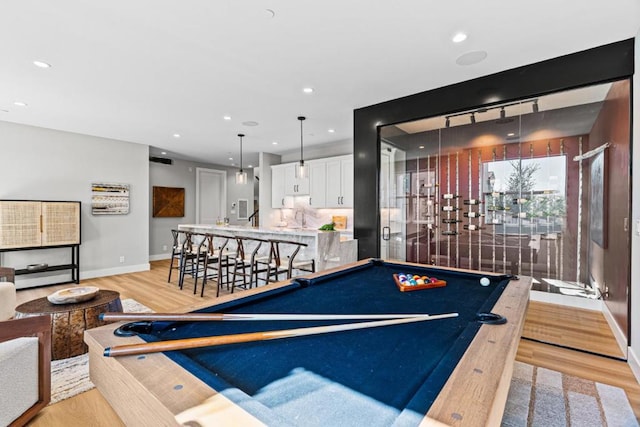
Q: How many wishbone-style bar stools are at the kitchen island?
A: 5